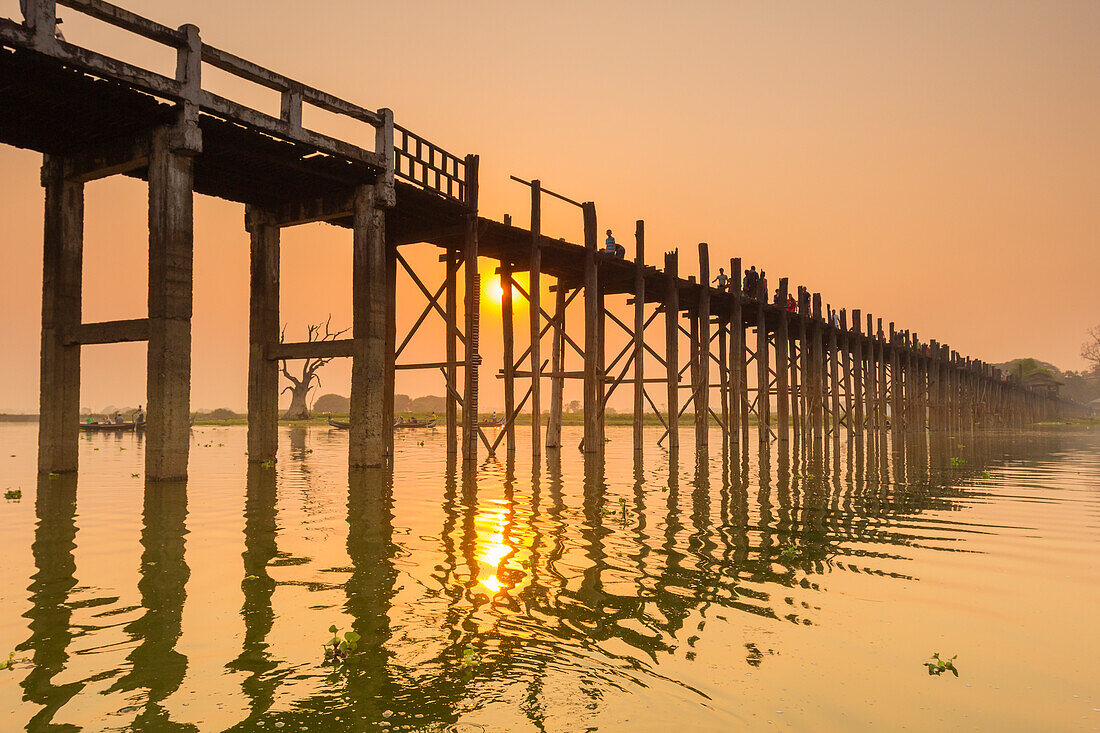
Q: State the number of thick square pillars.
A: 4